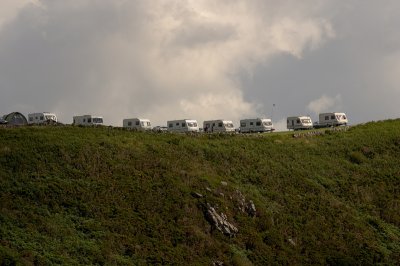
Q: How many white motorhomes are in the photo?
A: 8